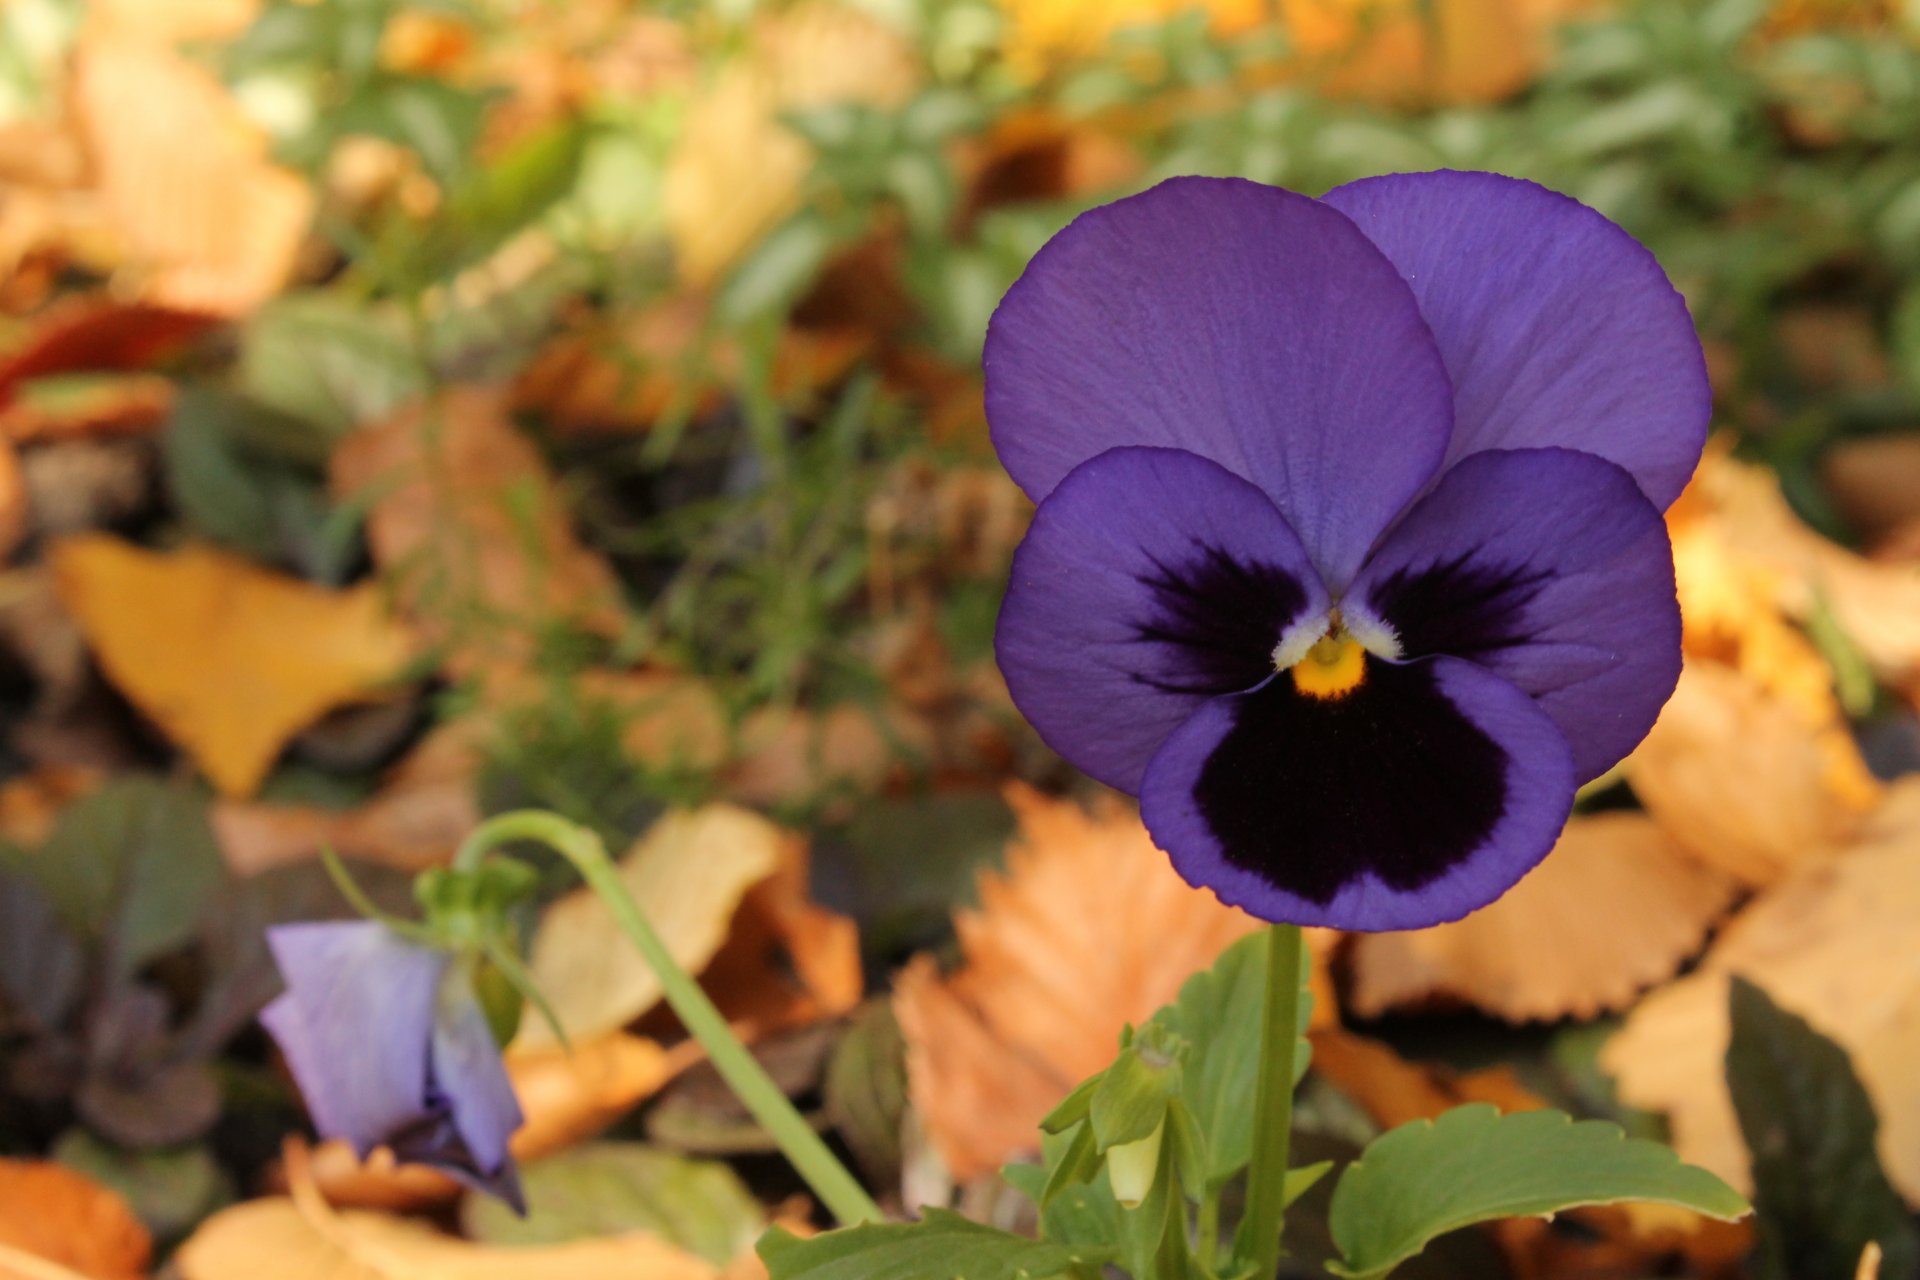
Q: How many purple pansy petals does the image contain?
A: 5